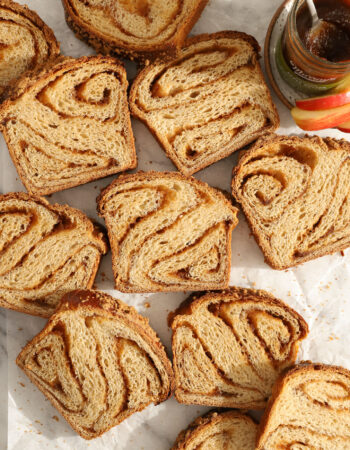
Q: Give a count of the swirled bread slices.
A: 11